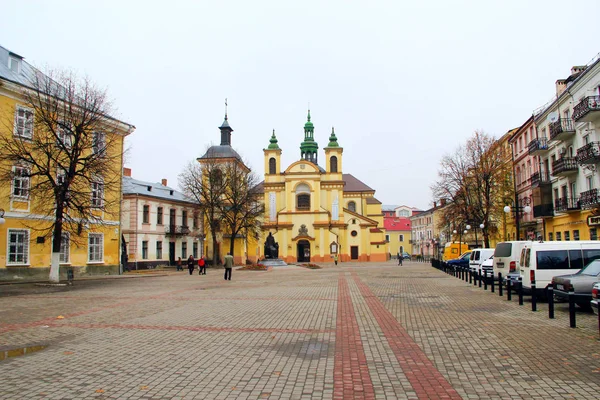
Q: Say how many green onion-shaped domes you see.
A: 3